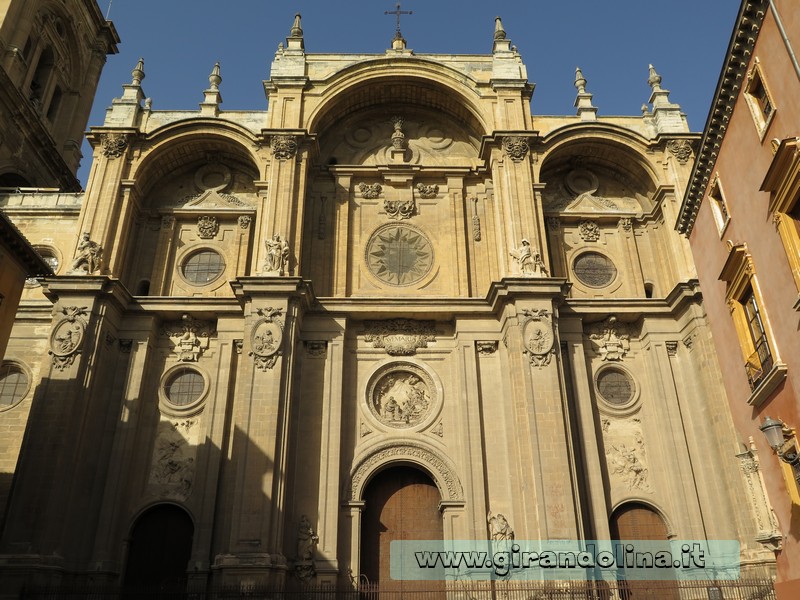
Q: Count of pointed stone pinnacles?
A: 6